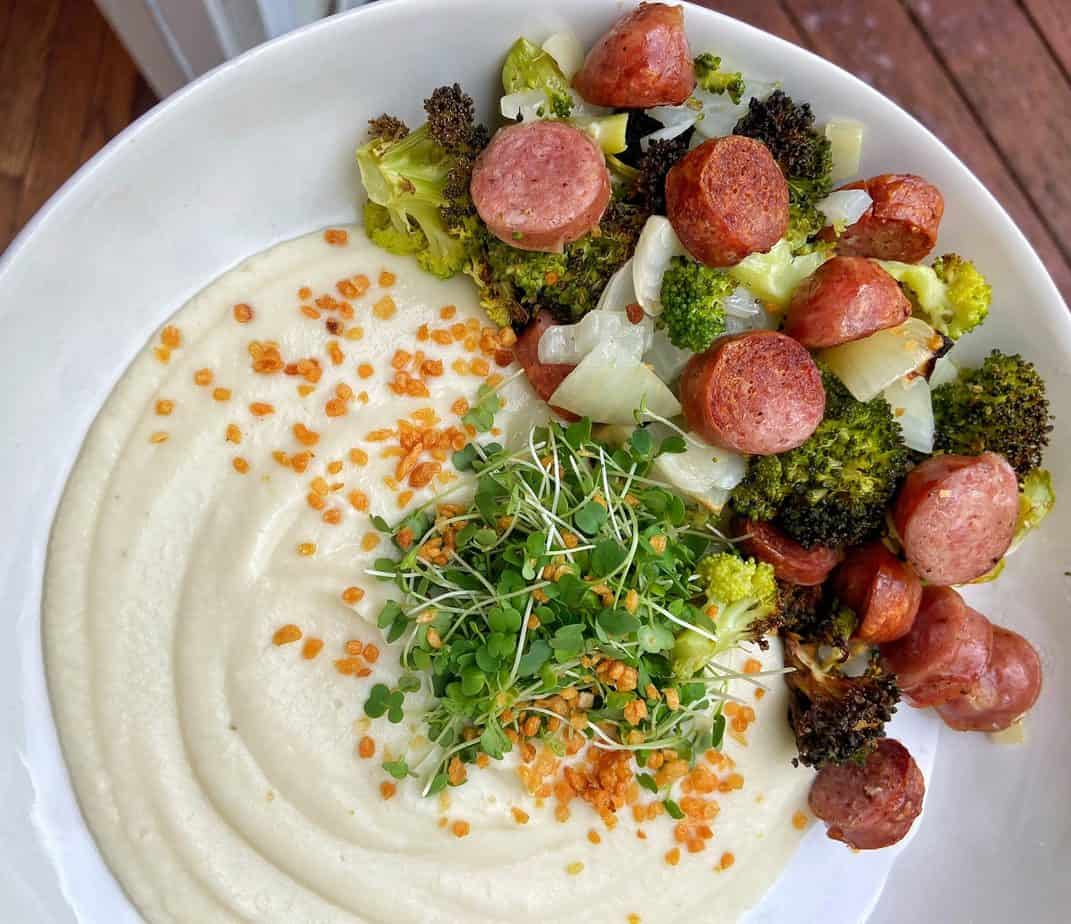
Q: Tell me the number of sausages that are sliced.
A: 13